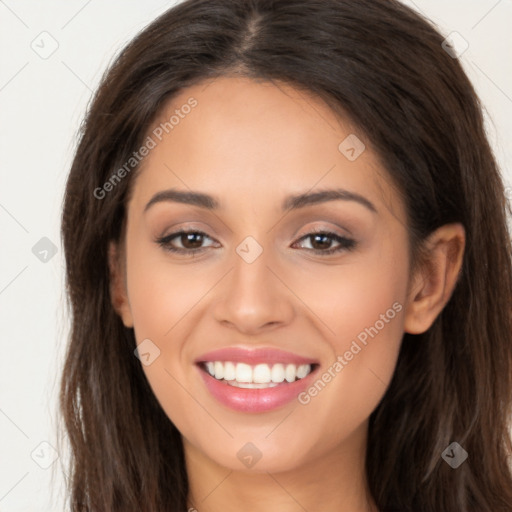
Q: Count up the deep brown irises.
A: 2